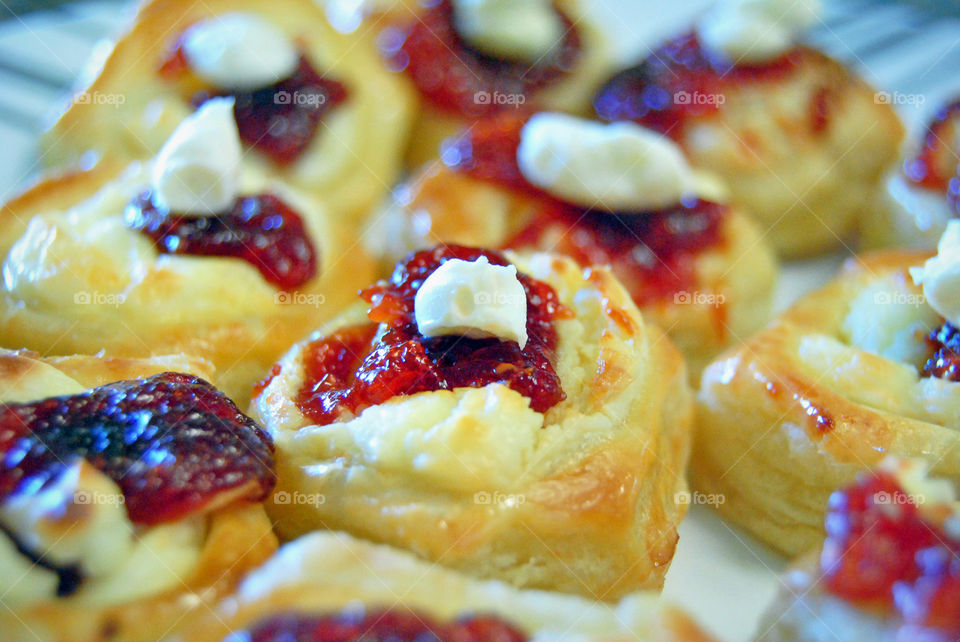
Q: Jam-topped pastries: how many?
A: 11